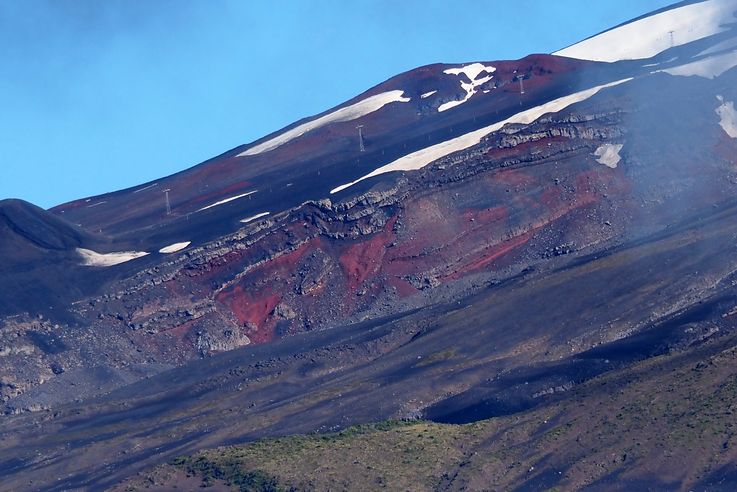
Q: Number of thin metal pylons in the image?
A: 4